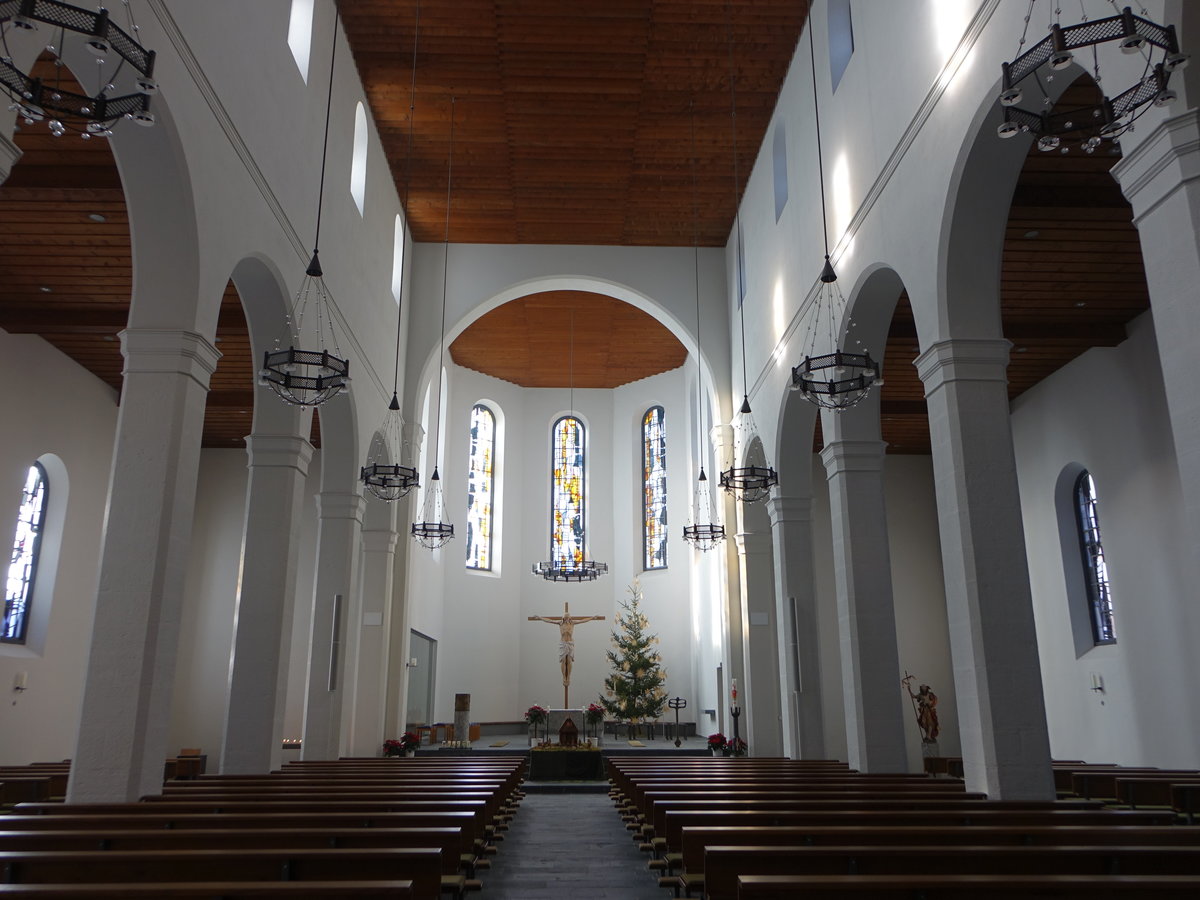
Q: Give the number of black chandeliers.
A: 9